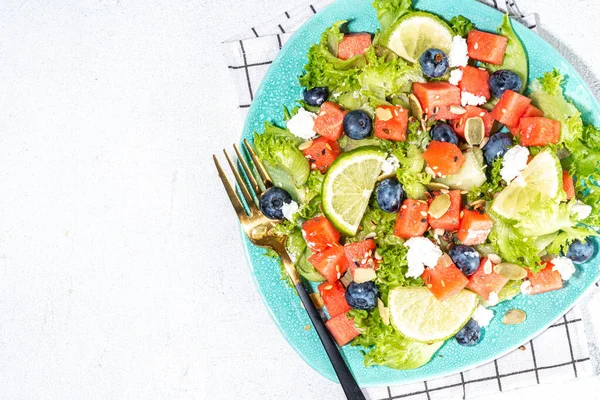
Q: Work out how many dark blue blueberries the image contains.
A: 12